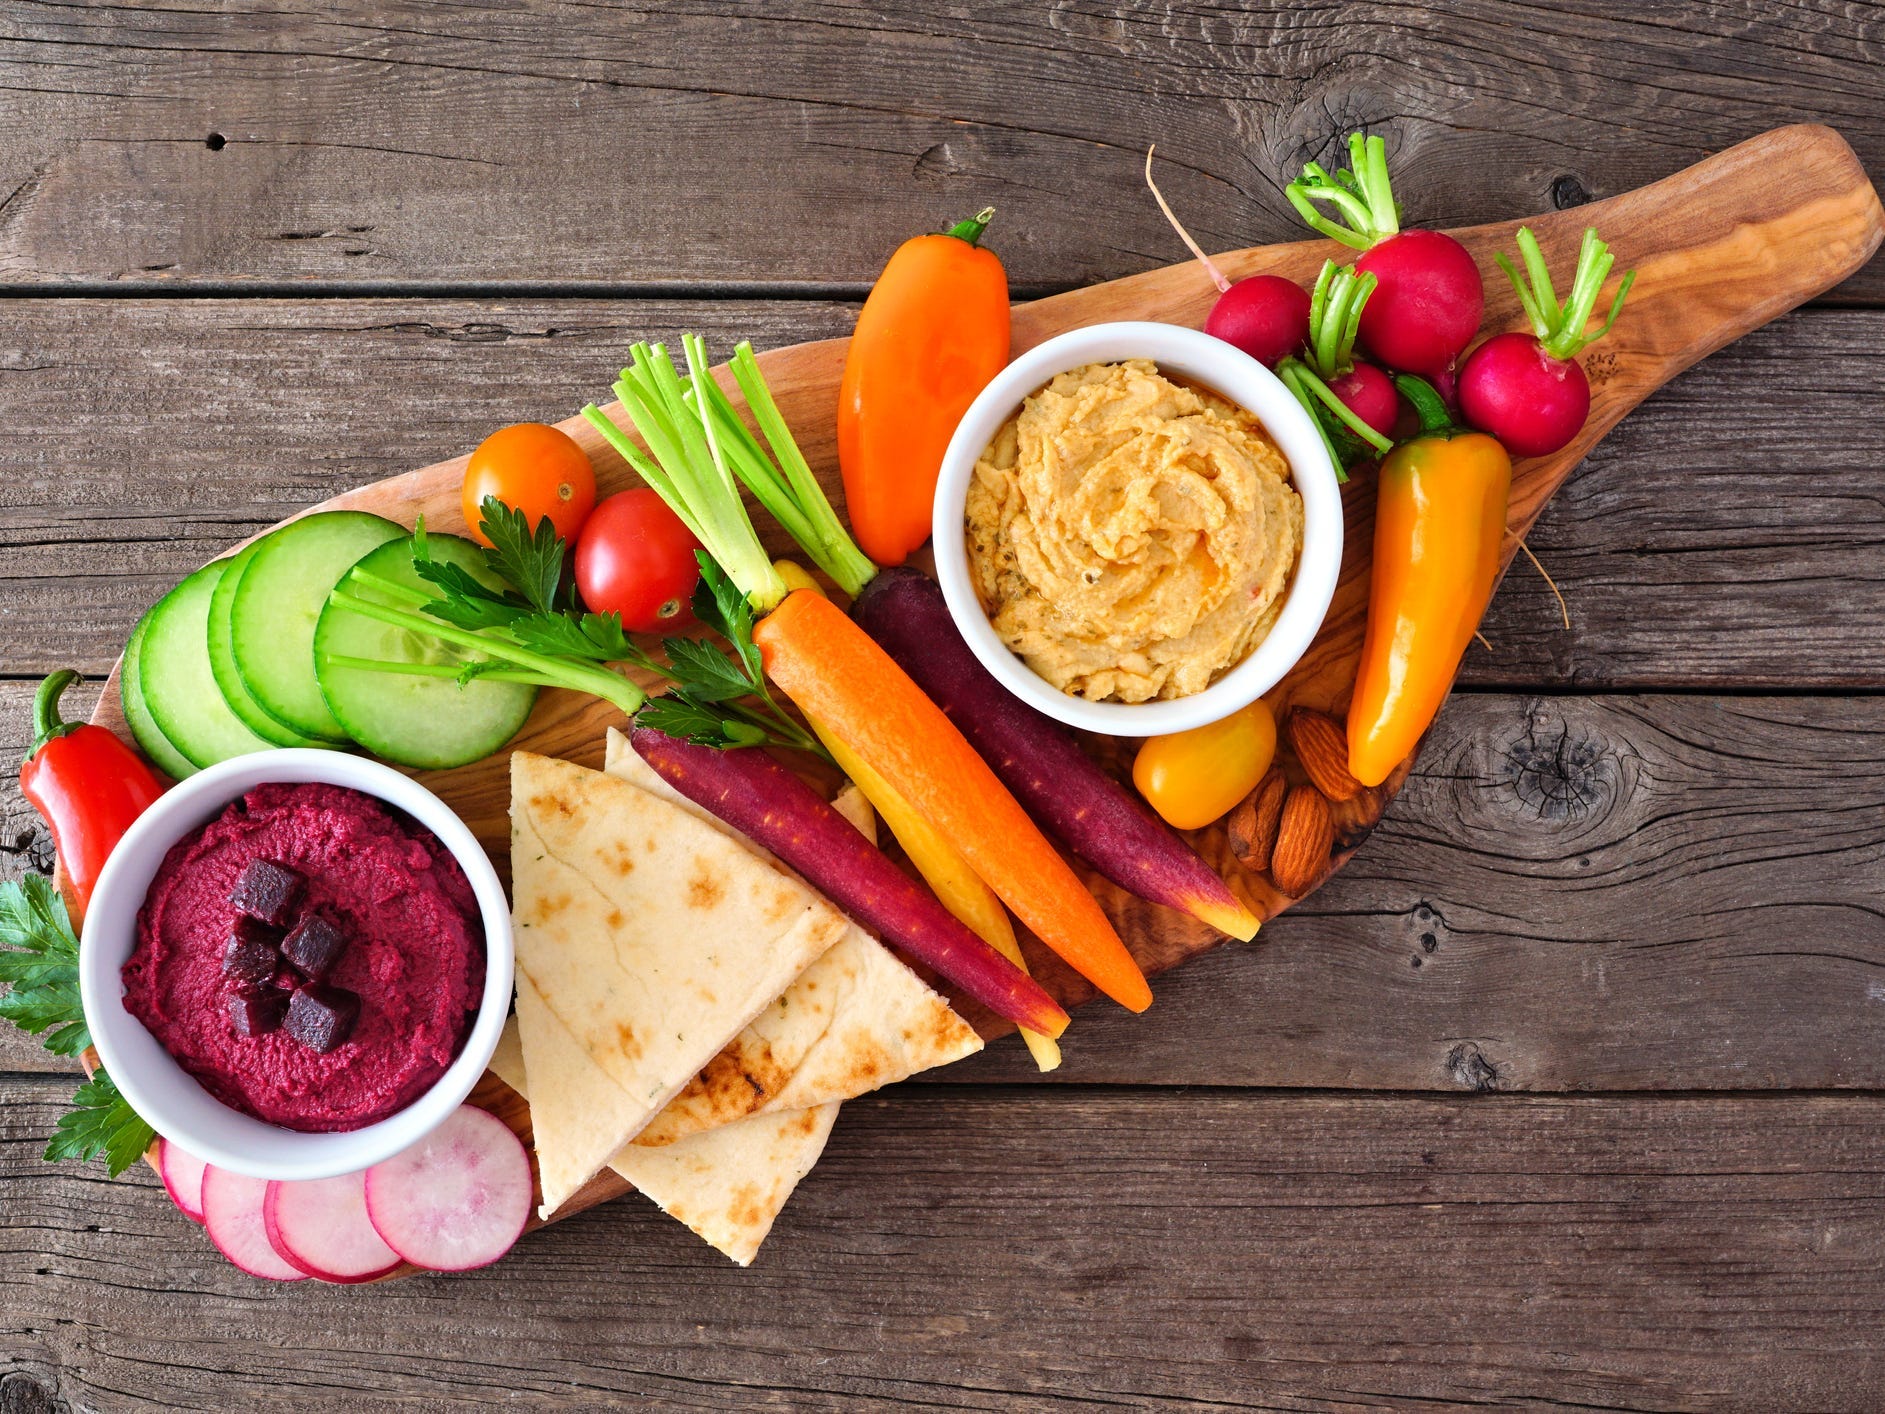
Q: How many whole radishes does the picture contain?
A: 4